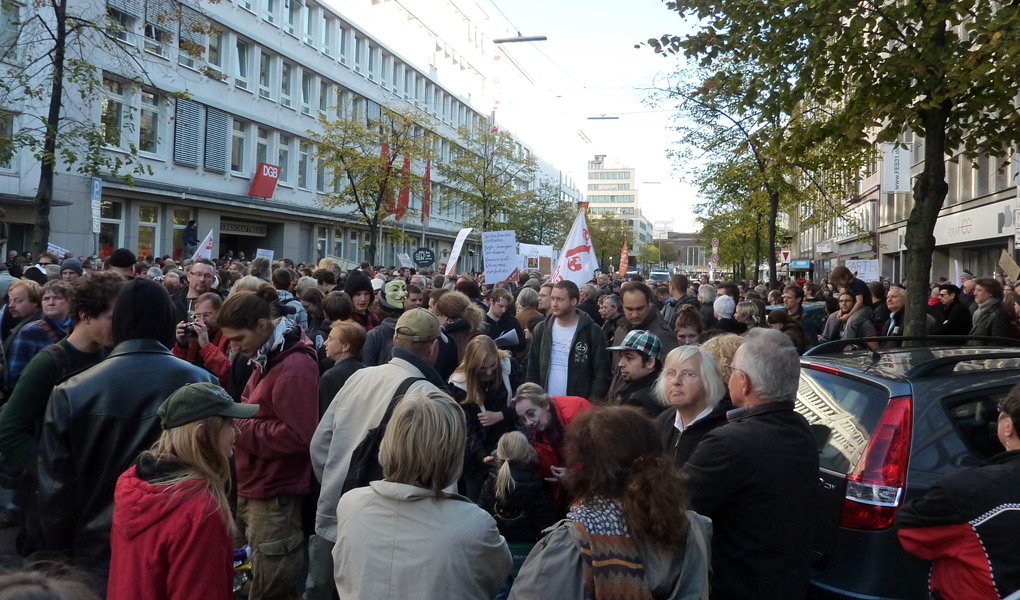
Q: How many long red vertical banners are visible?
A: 3